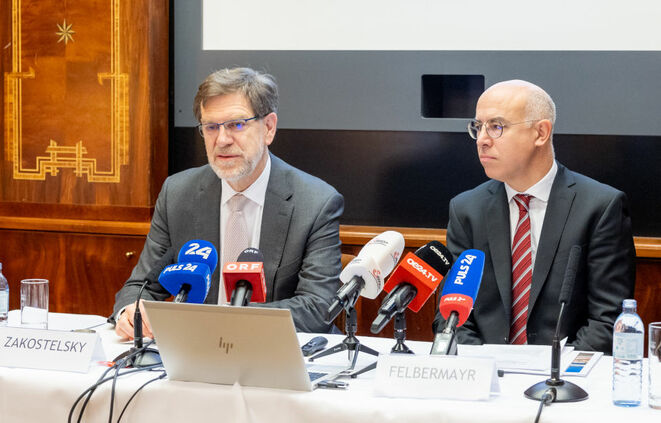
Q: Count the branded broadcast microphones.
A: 5